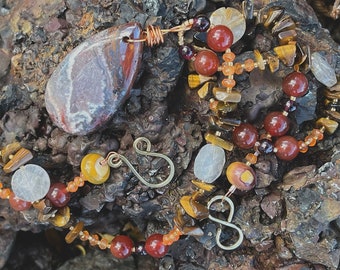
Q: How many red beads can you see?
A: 10